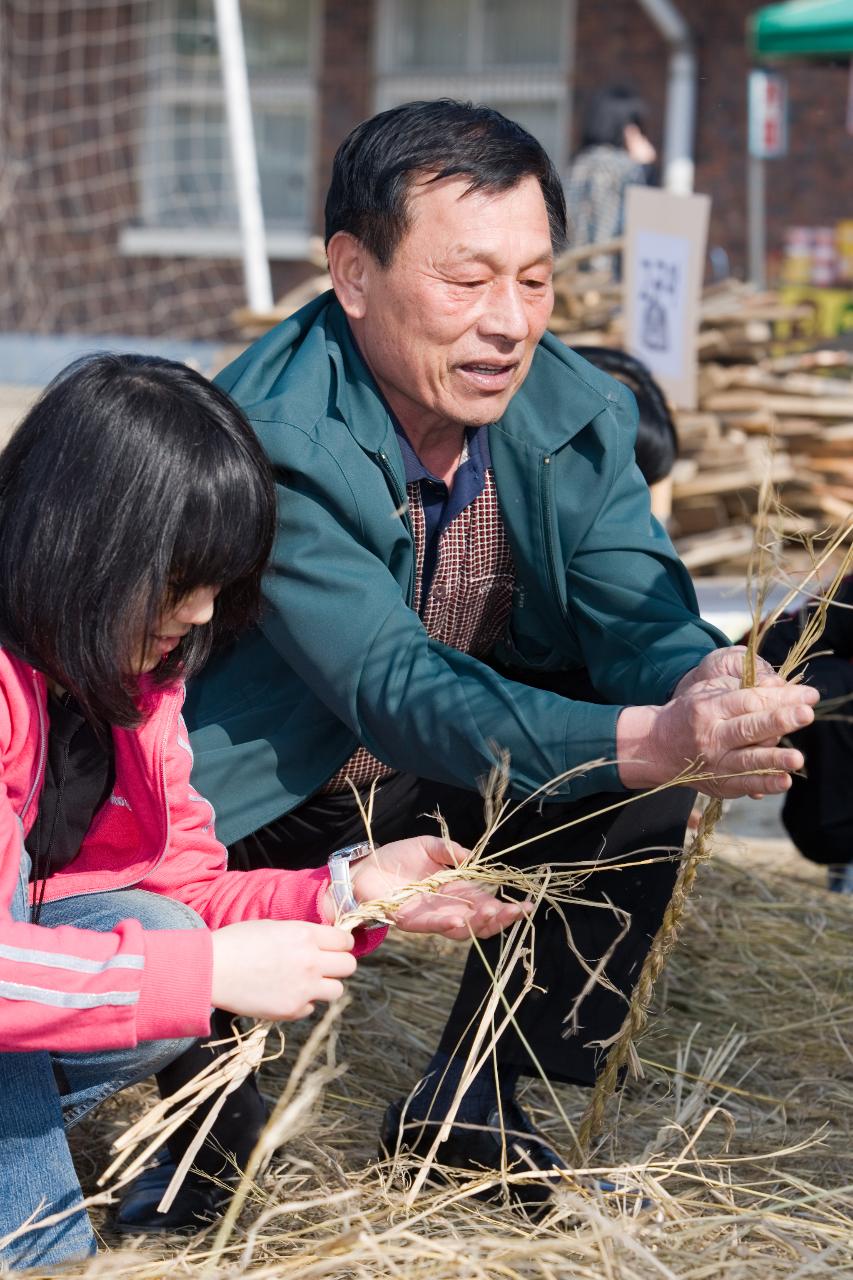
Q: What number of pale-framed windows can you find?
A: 2